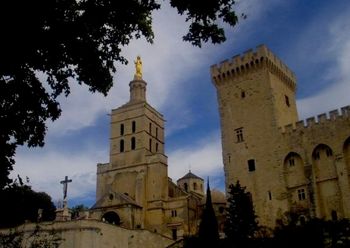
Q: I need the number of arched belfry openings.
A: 8